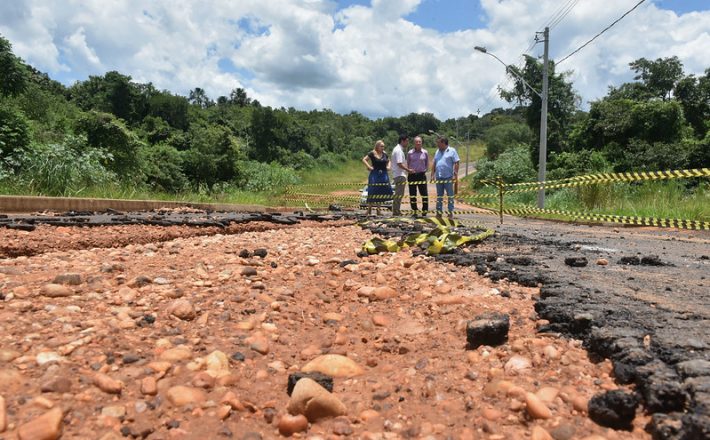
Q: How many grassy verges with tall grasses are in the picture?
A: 2